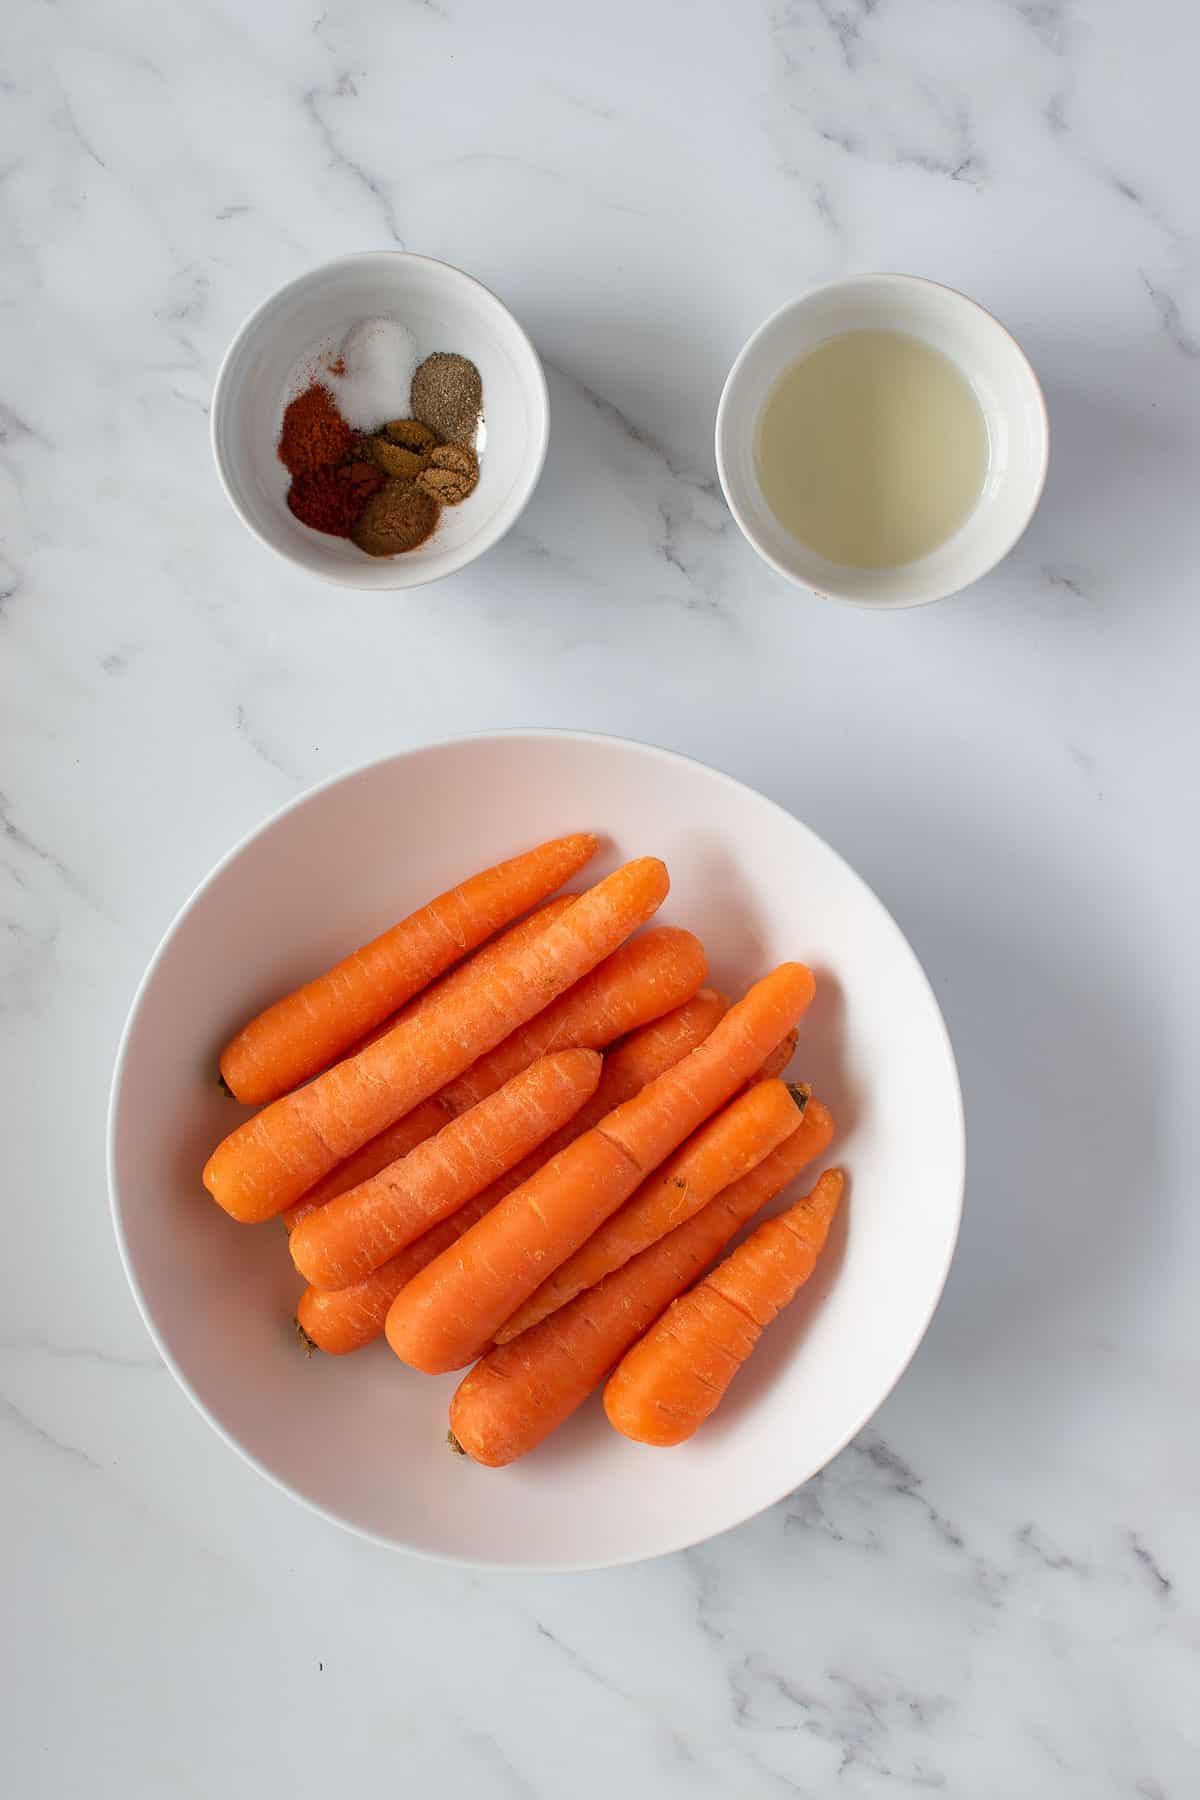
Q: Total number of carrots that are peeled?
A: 0